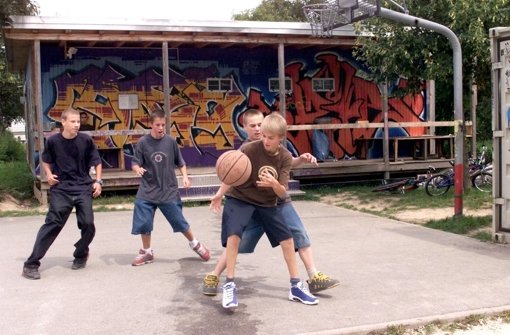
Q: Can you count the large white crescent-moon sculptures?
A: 0